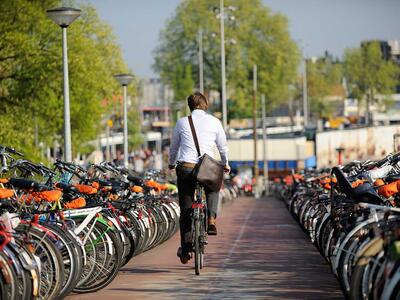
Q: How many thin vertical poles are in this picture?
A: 7